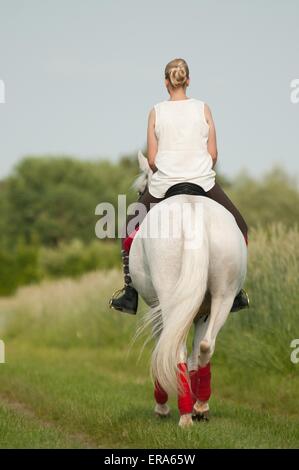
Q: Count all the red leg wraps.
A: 4